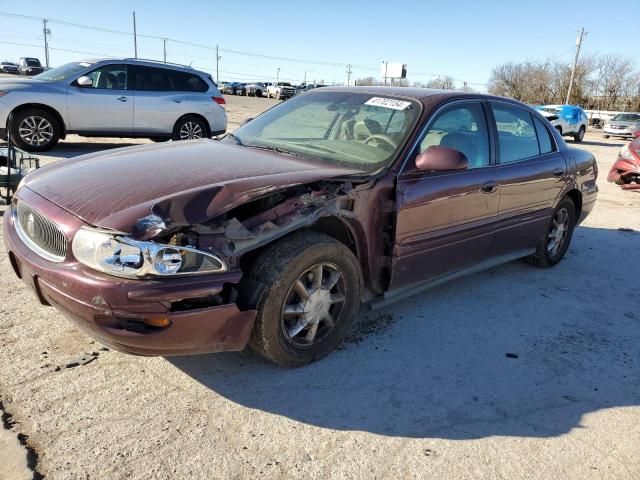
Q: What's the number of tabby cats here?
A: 0